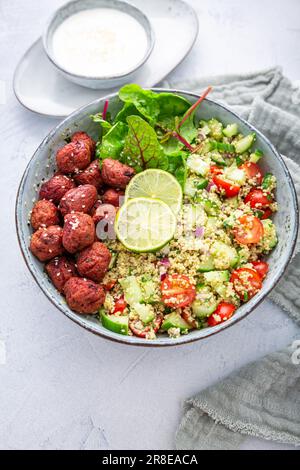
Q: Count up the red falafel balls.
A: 14